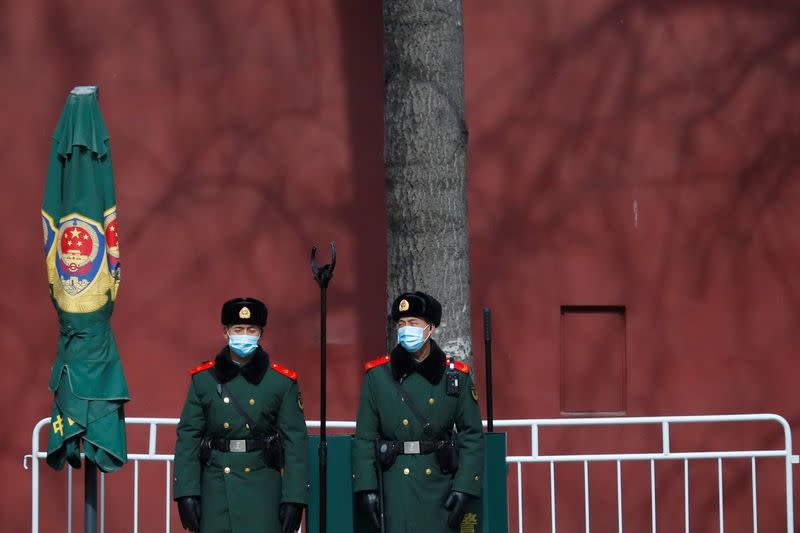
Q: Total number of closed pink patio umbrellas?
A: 0